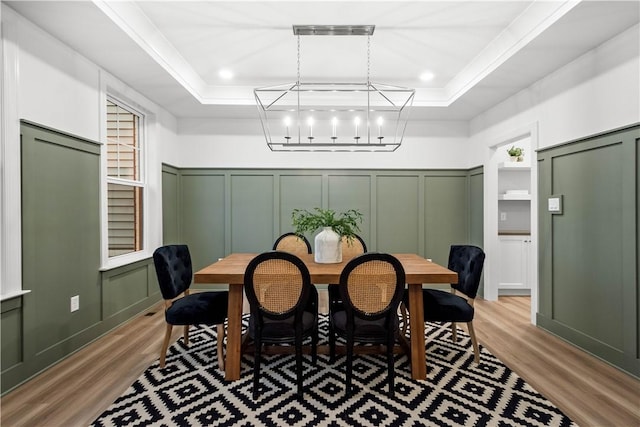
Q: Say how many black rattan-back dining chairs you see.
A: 4